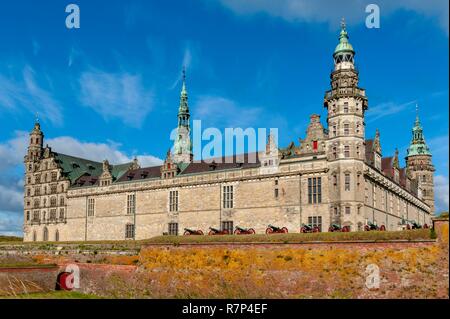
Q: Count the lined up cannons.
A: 8